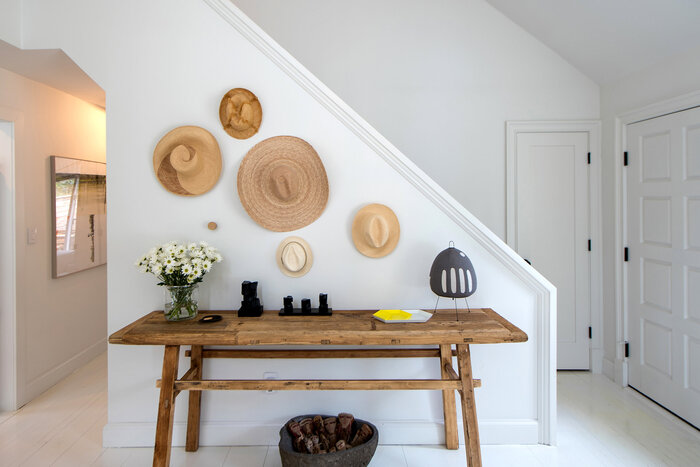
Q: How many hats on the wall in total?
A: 5